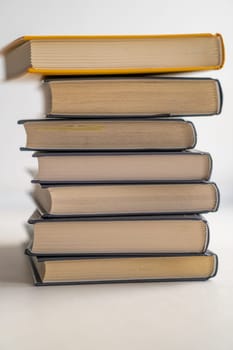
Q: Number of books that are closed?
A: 7